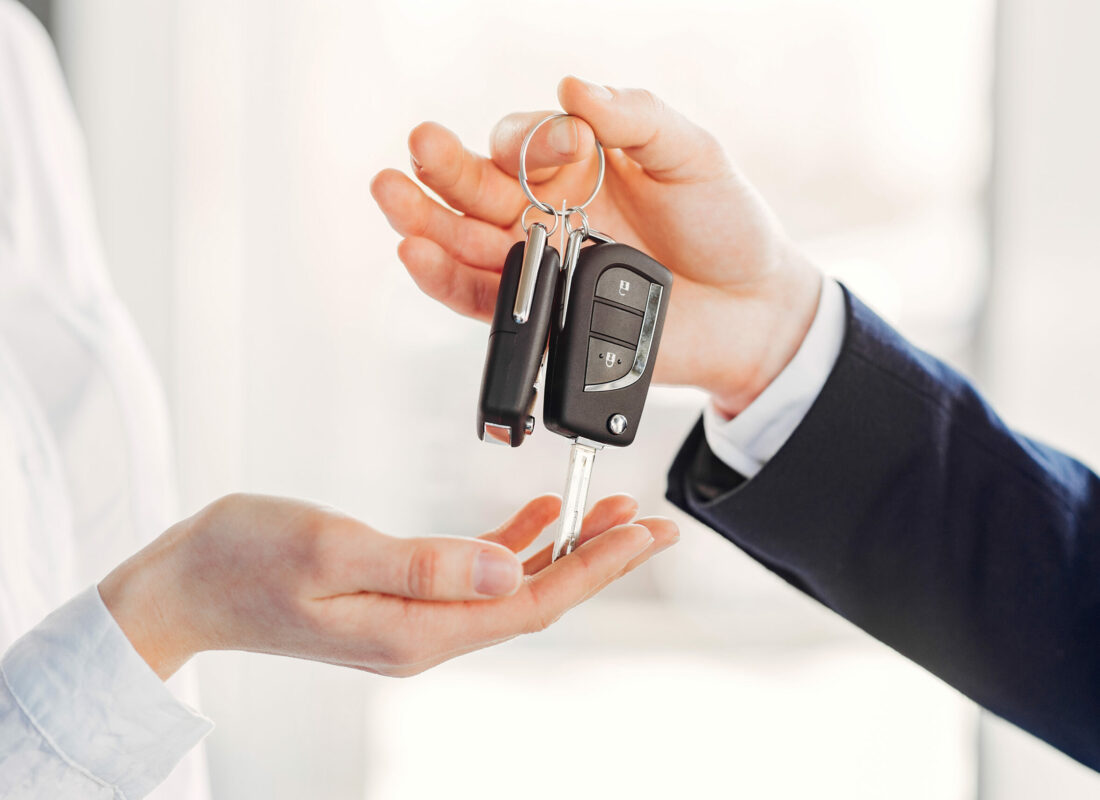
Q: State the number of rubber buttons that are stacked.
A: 3